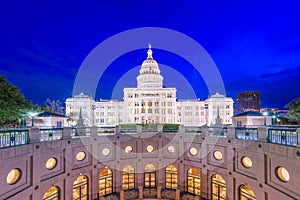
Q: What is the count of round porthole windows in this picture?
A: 11